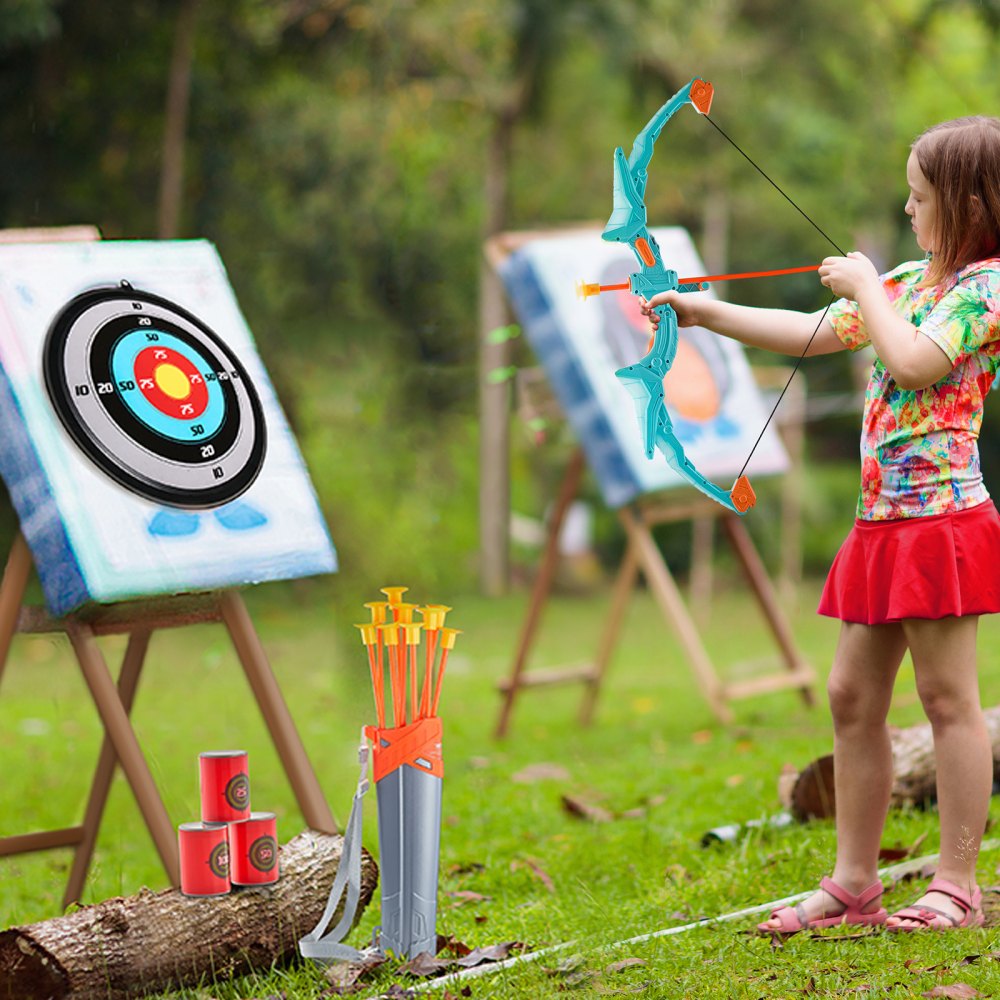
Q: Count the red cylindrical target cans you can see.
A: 3